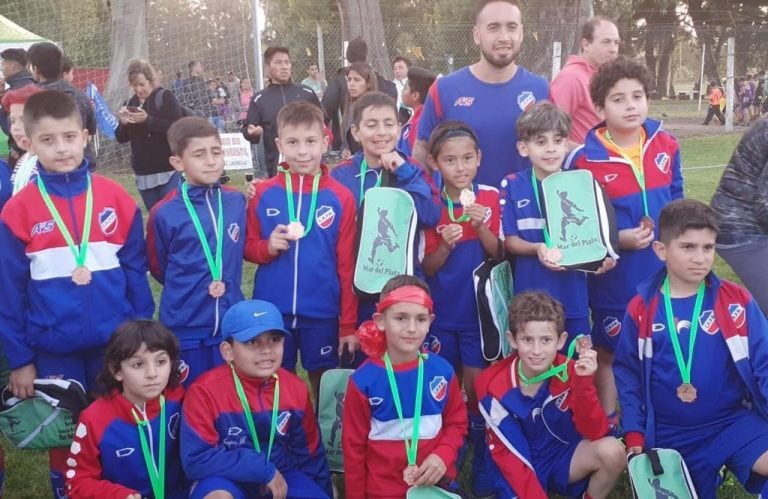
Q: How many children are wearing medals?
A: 12